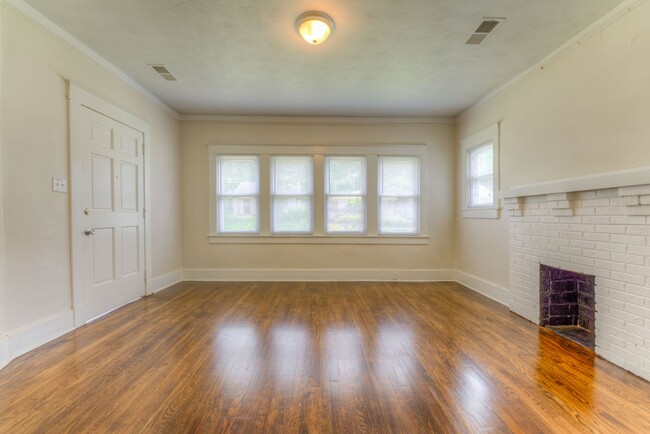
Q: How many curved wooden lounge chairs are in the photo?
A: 0